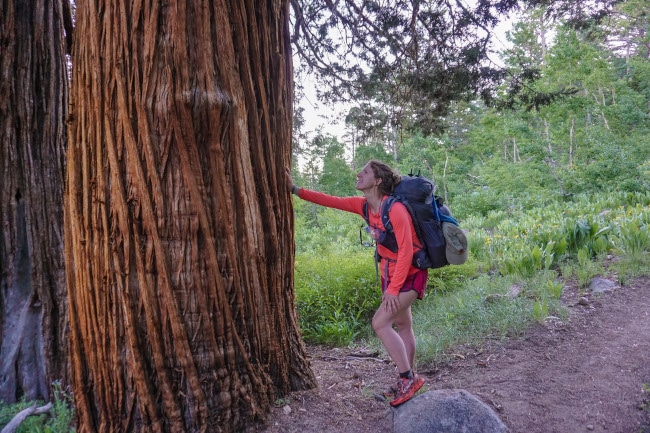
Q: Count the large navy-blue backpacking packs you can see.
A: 1